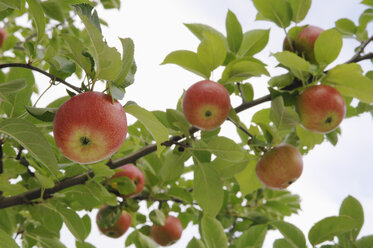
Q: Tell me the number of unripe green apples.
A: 0